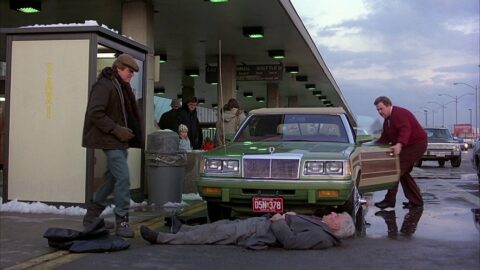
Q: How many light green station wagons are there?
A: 1